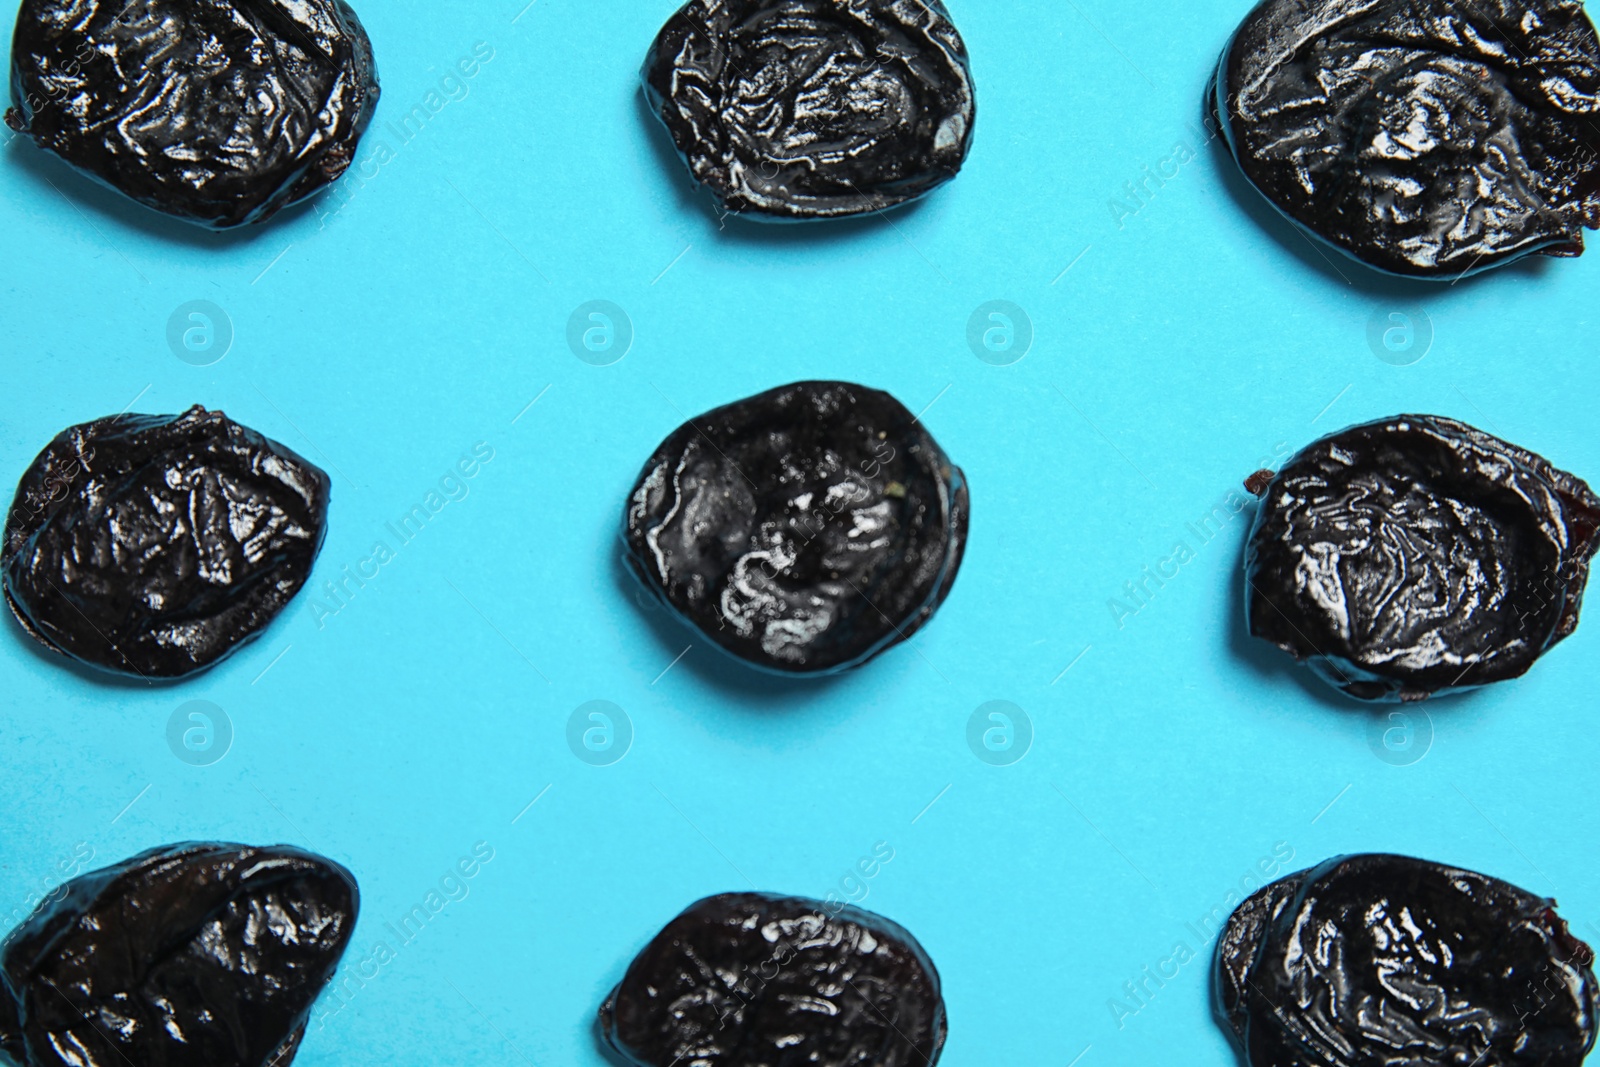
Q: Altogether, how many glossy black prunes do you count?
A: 9